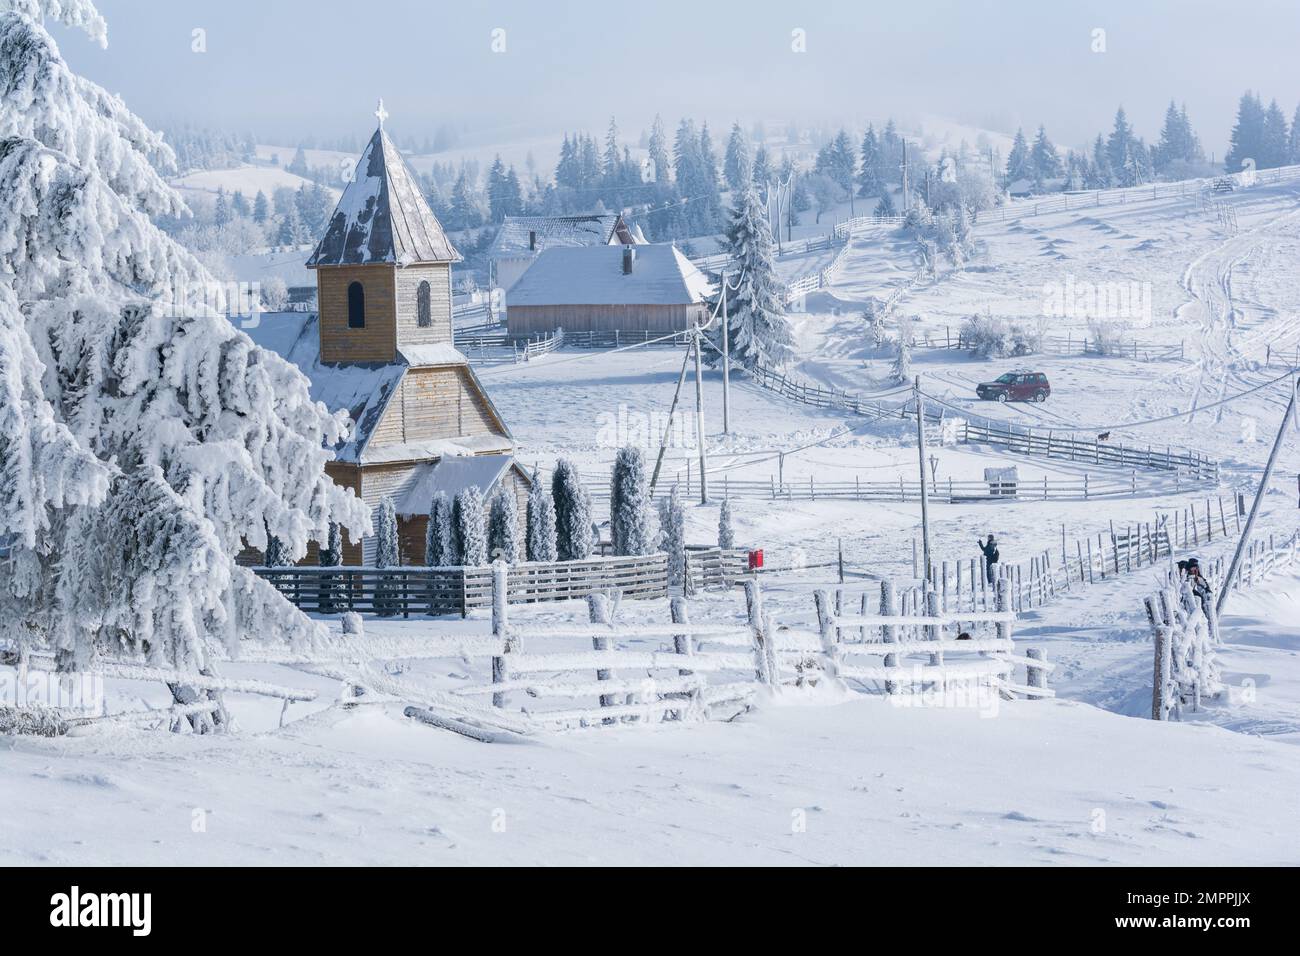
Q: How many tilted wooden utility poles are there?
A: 2